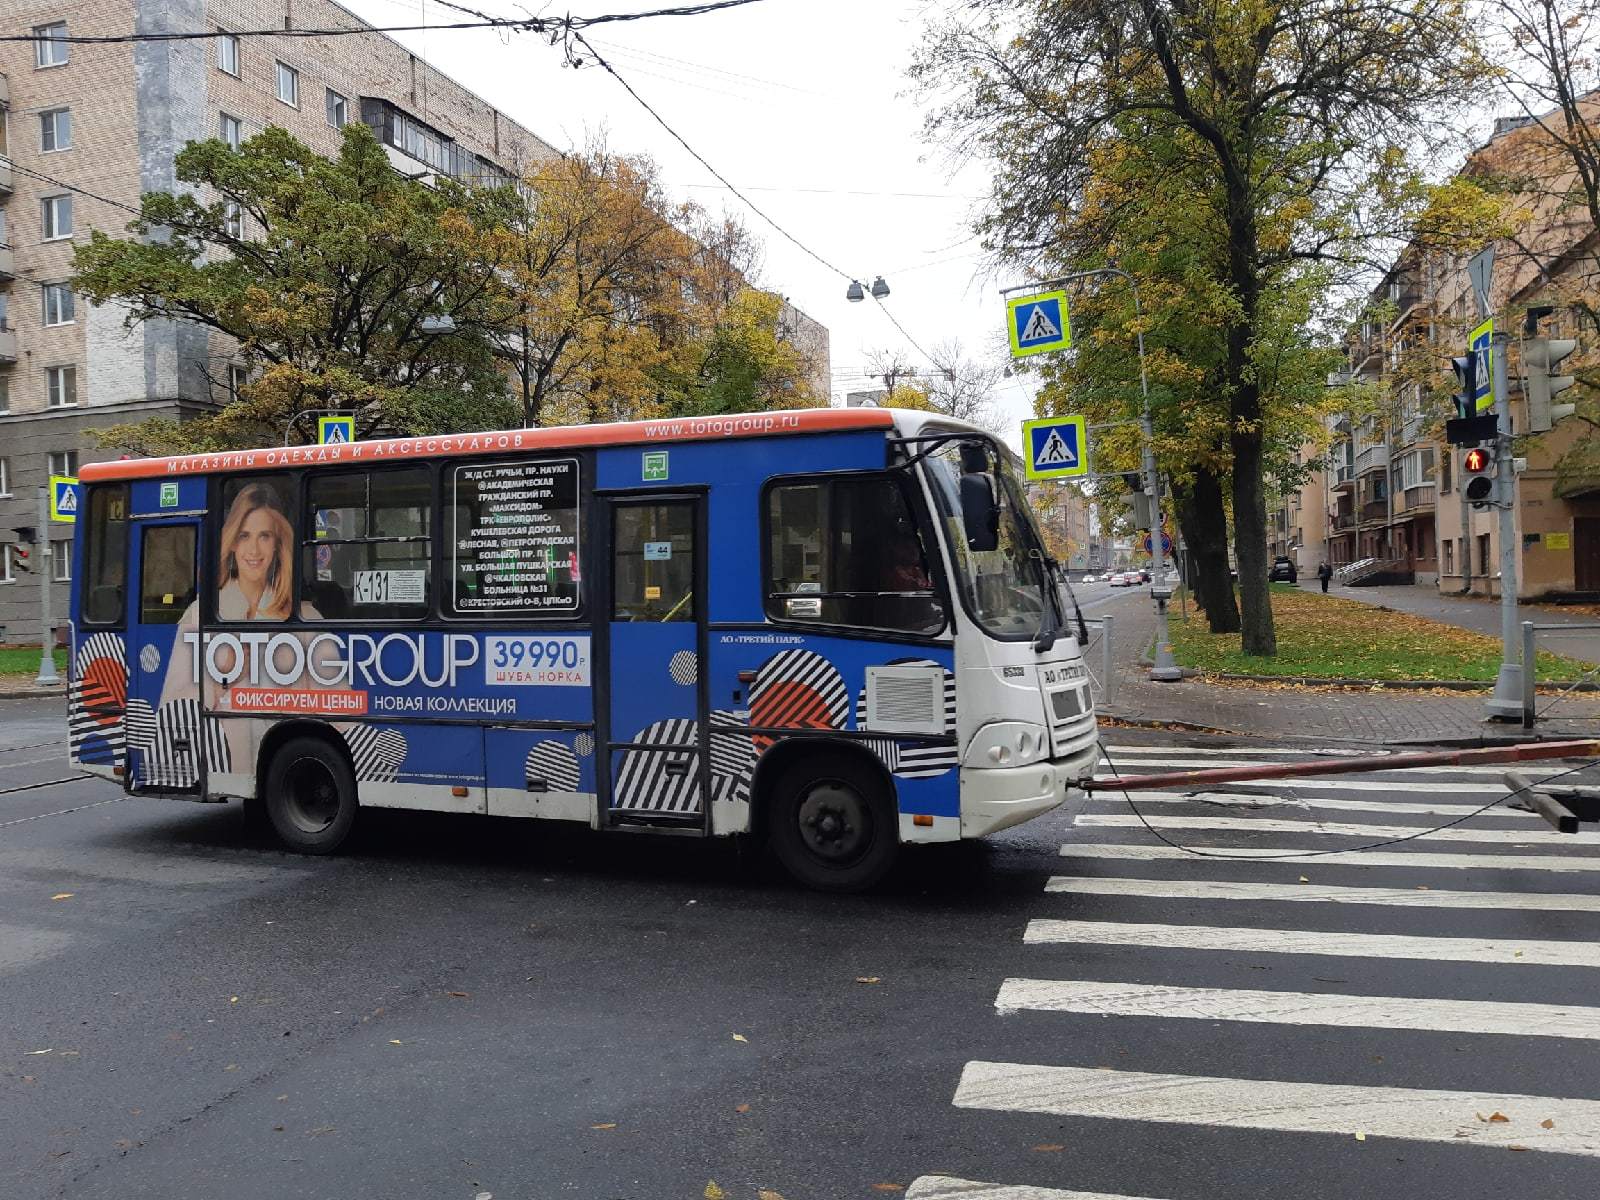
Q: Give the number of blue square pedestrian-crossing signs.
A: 5